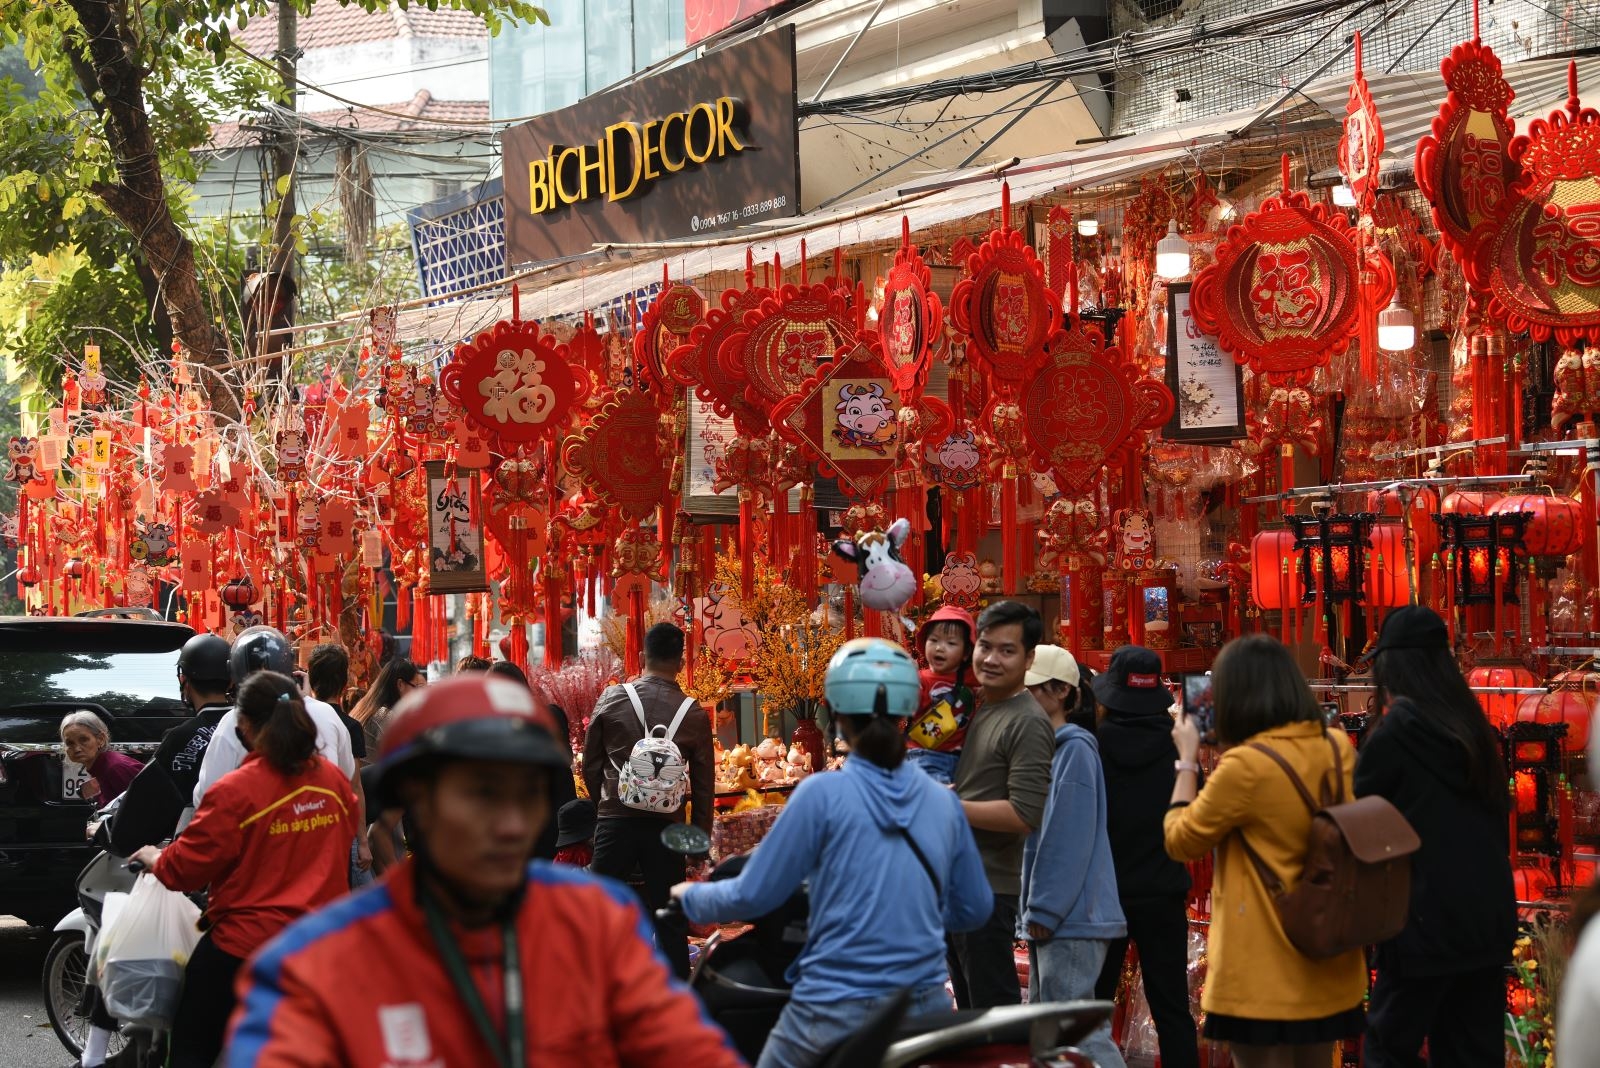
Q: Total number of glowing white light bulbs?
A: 4